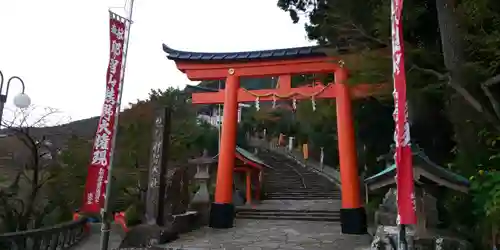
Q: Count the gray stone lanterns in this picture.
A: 1